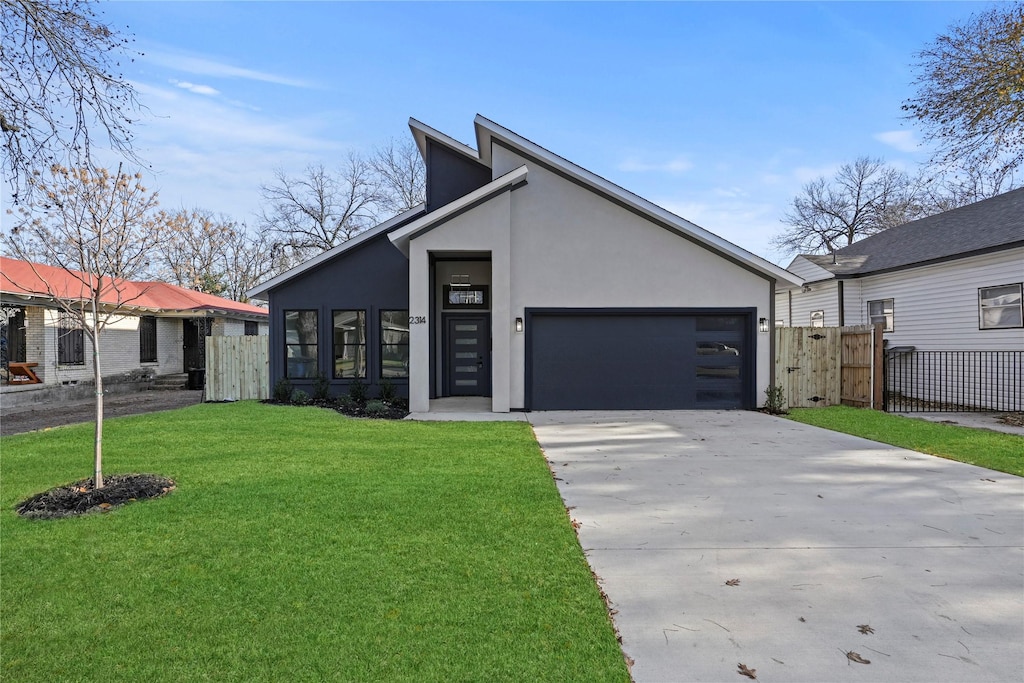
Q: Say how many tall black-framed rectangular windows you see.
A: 3